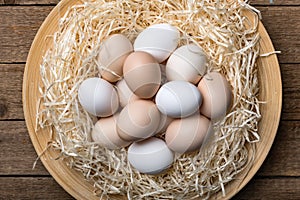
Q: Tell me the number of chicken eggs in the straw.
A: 13